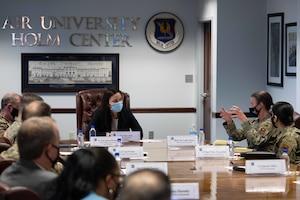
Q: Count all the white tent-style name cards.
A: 8